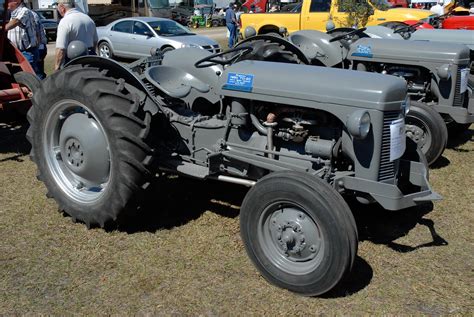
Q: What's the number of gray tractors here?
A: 3